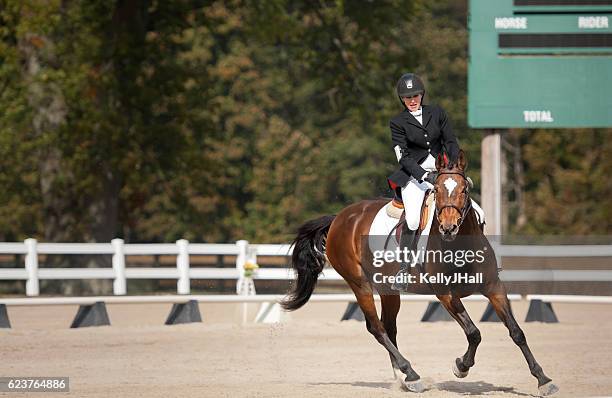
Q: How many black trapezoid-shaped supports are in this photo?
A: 7